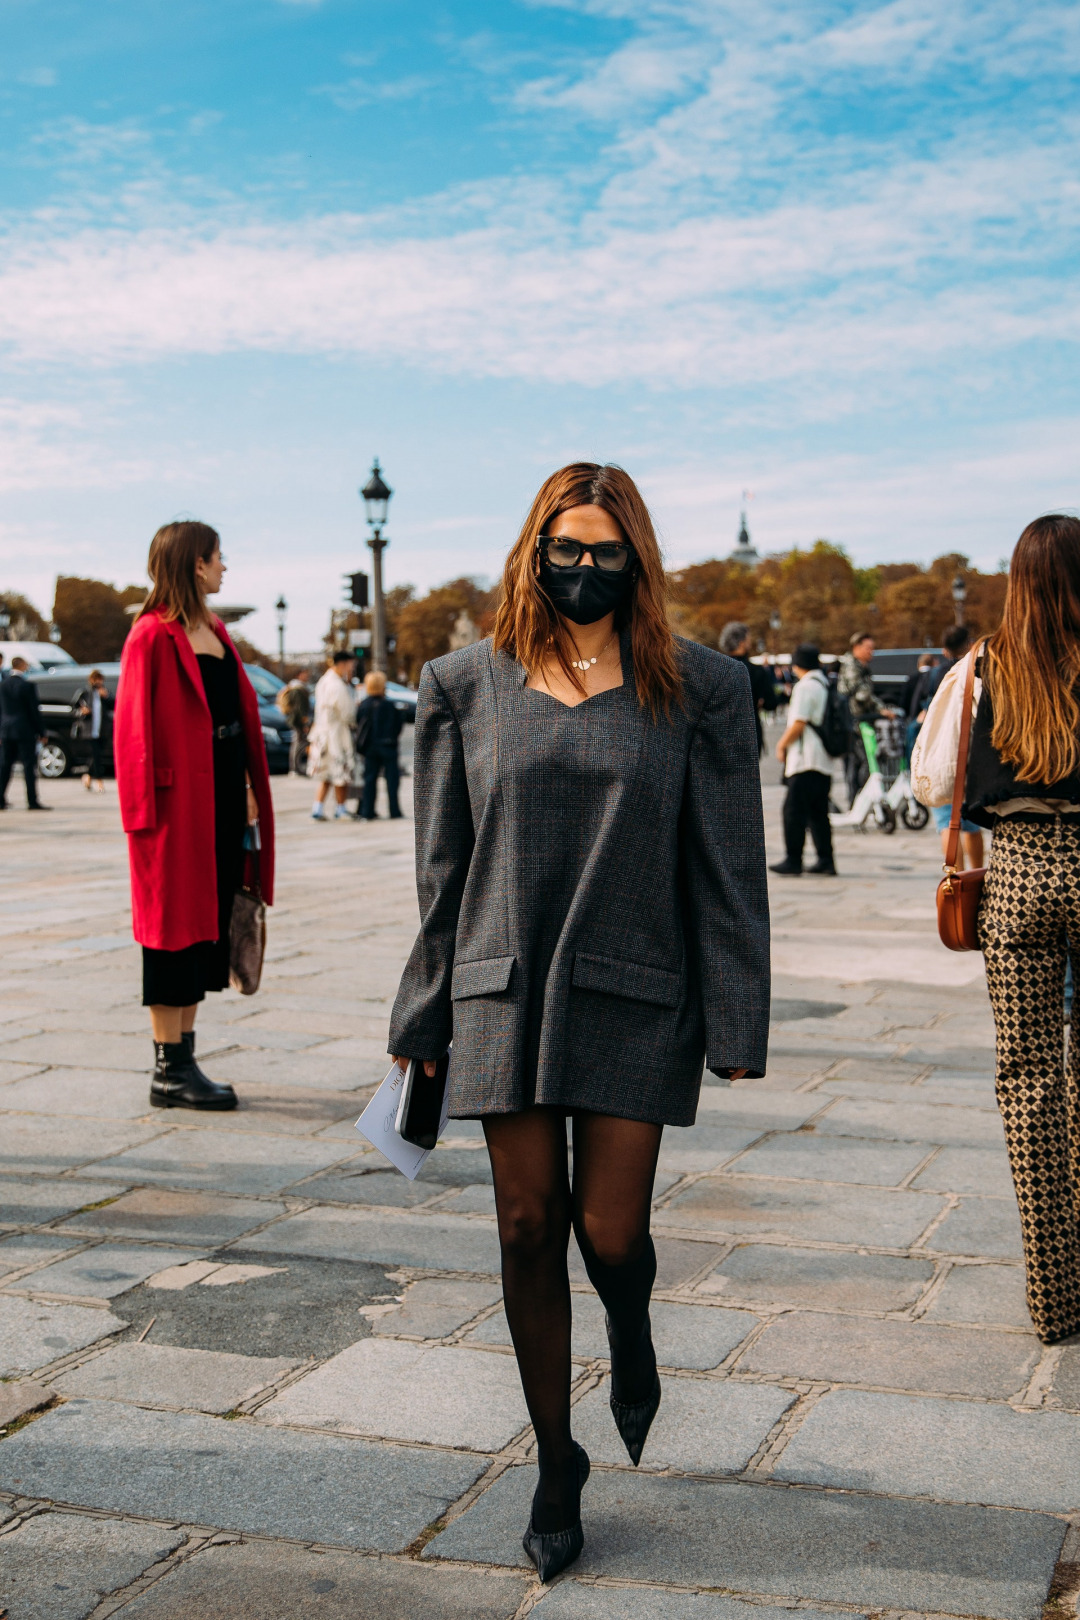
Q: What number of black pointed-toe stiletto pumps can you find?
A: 2